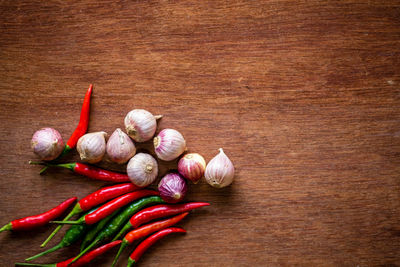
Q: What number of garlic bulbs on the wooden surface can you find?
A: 9